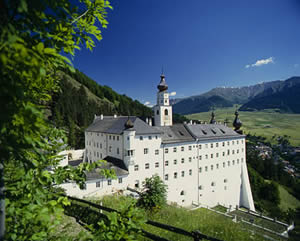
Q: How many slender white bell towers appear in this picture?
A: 1